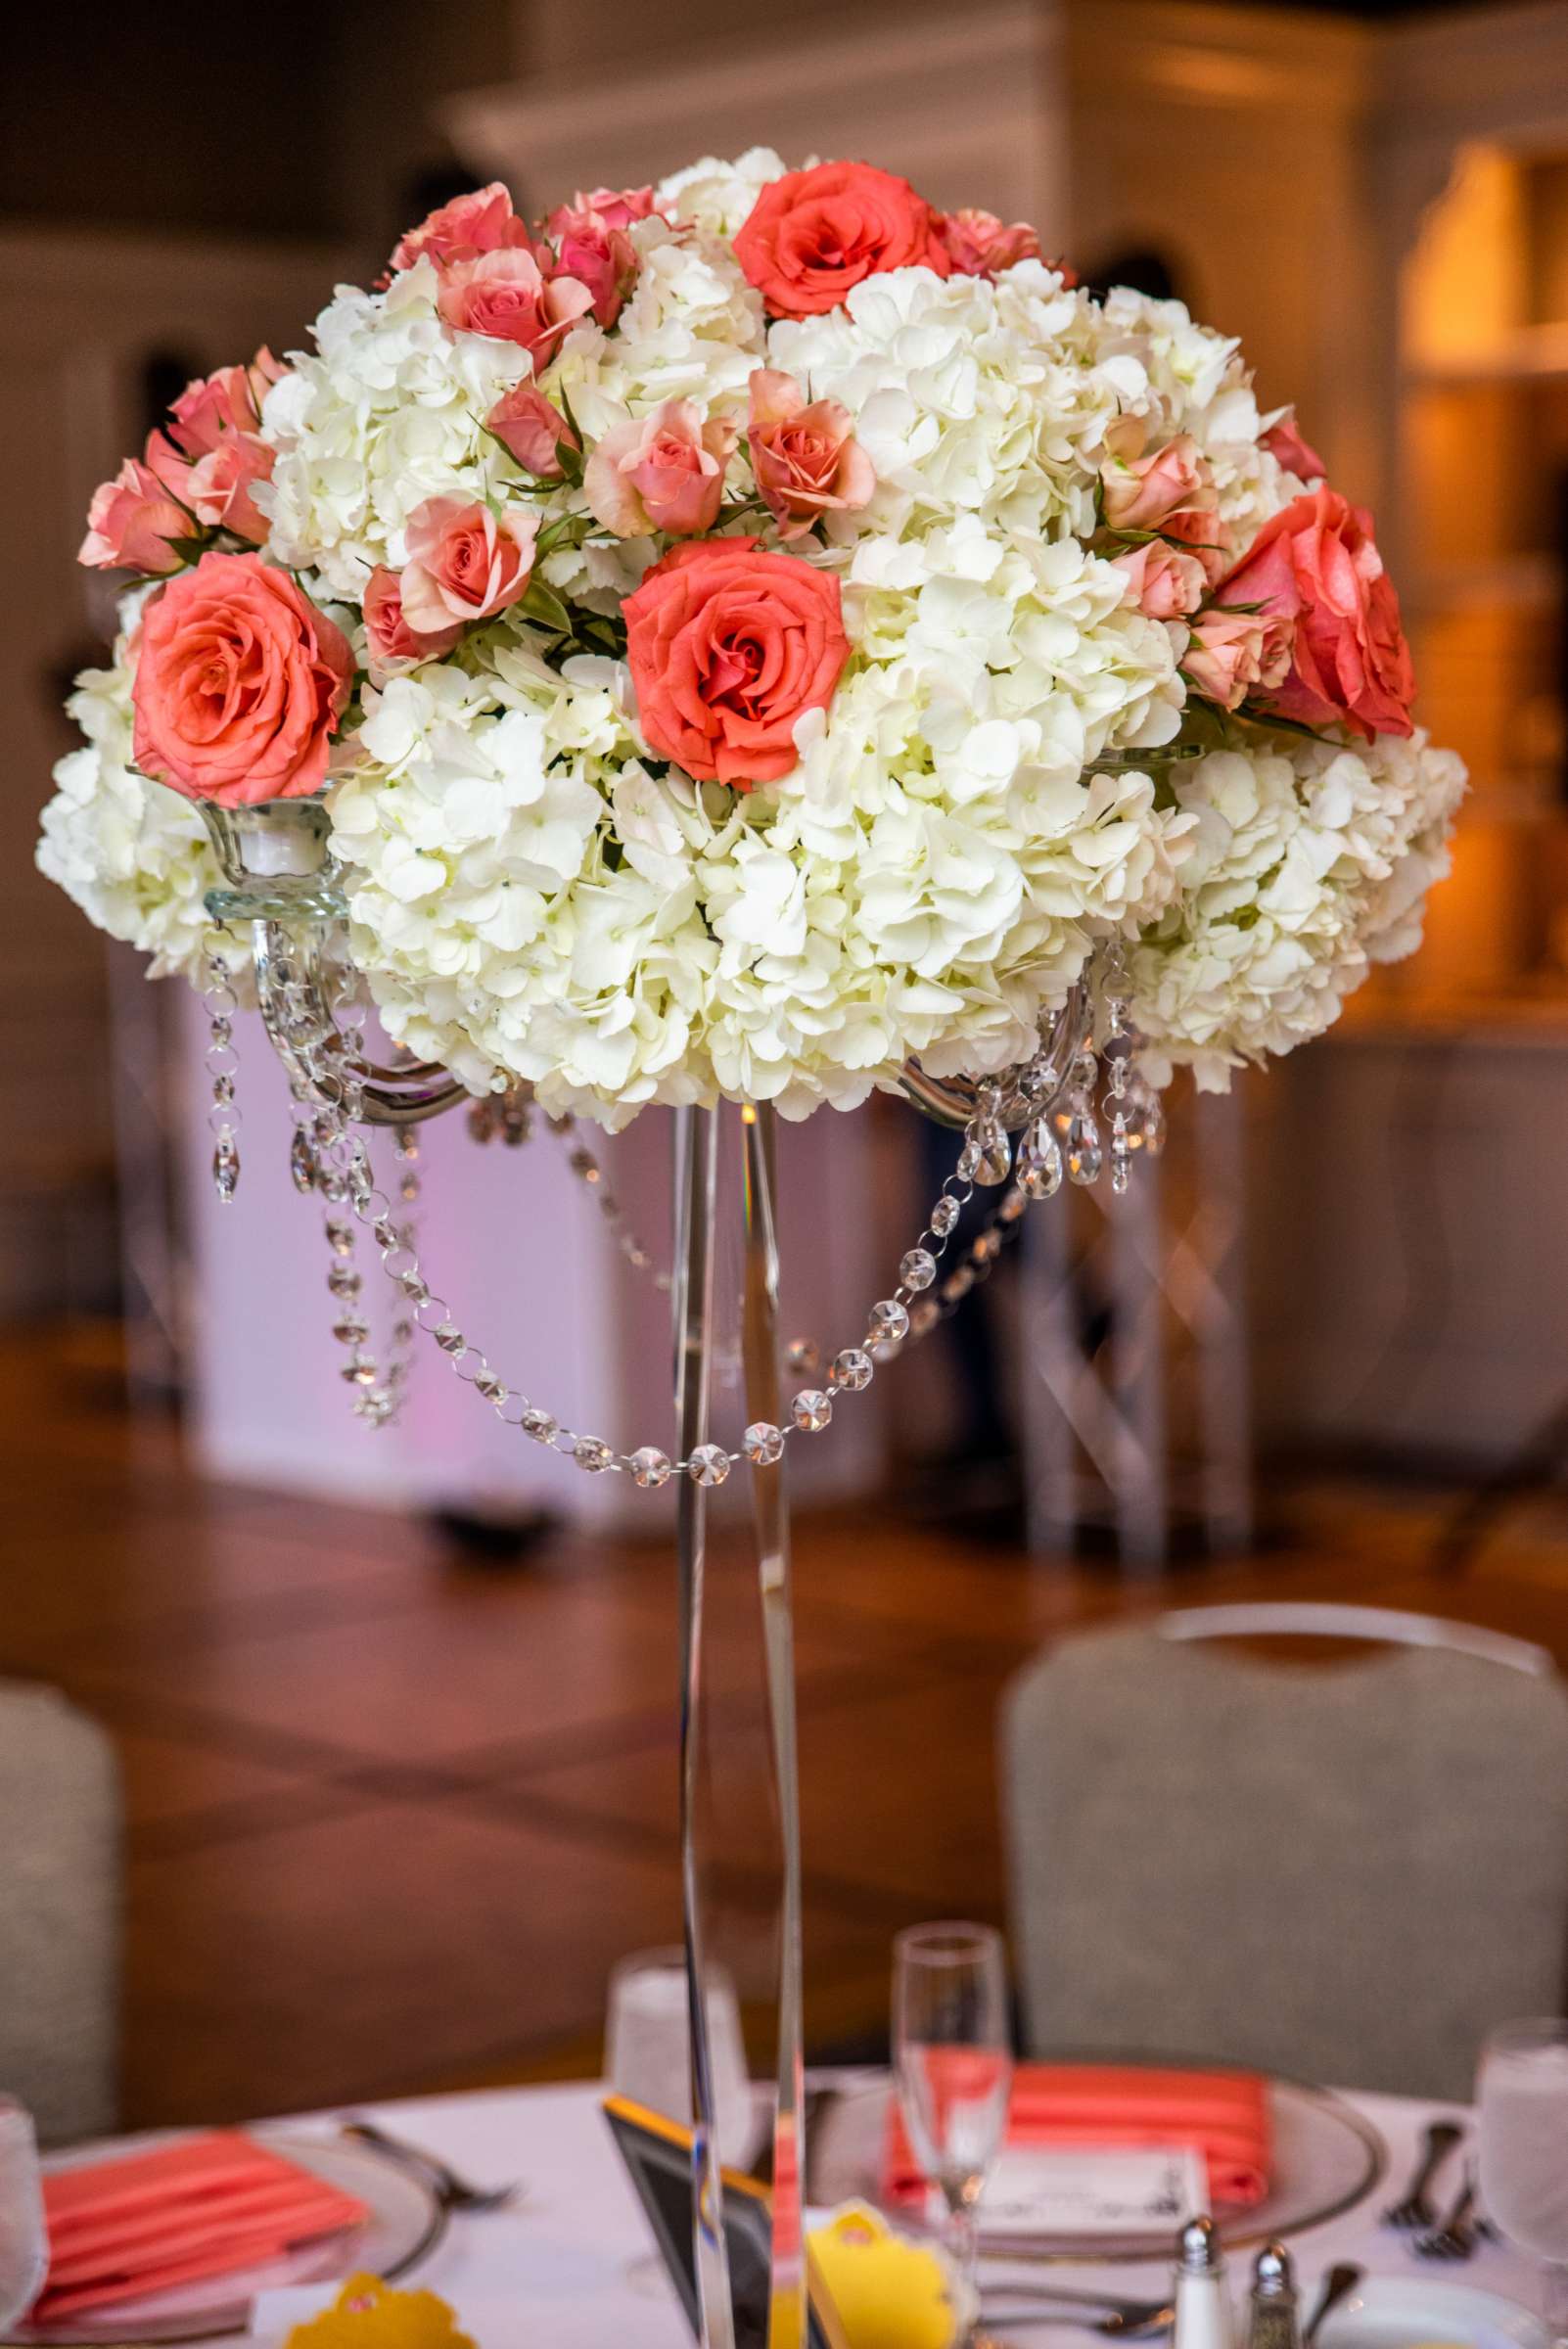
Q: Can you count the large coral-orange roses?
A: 4